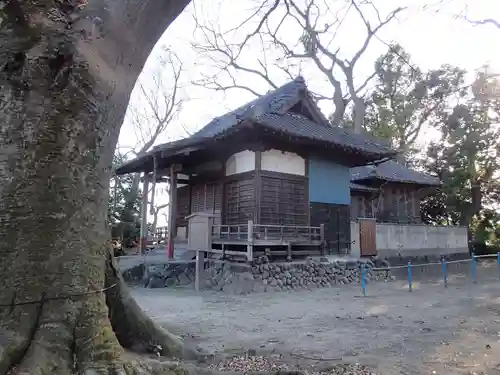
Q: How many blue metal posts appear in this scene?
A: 5